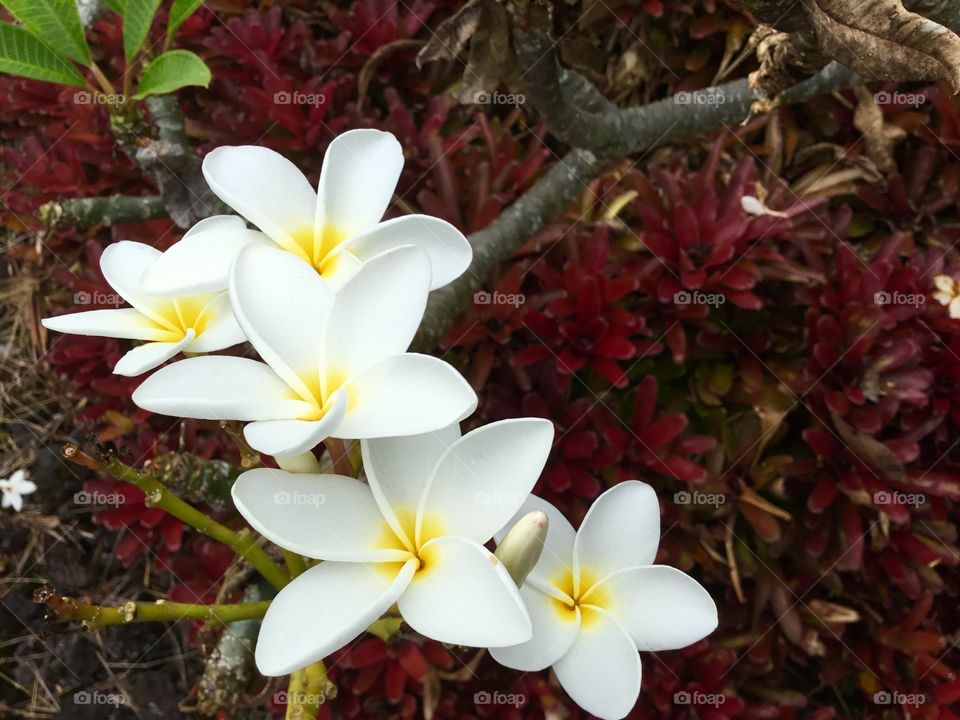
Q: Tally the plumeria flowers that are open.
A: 5